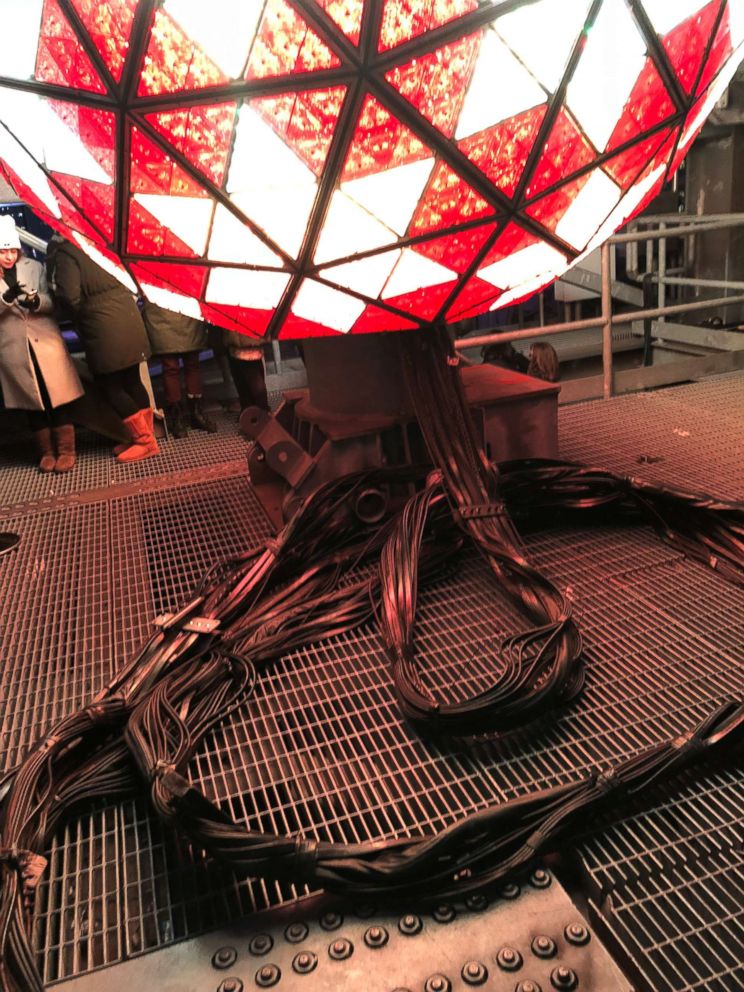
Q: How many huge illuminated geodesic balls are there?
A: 1